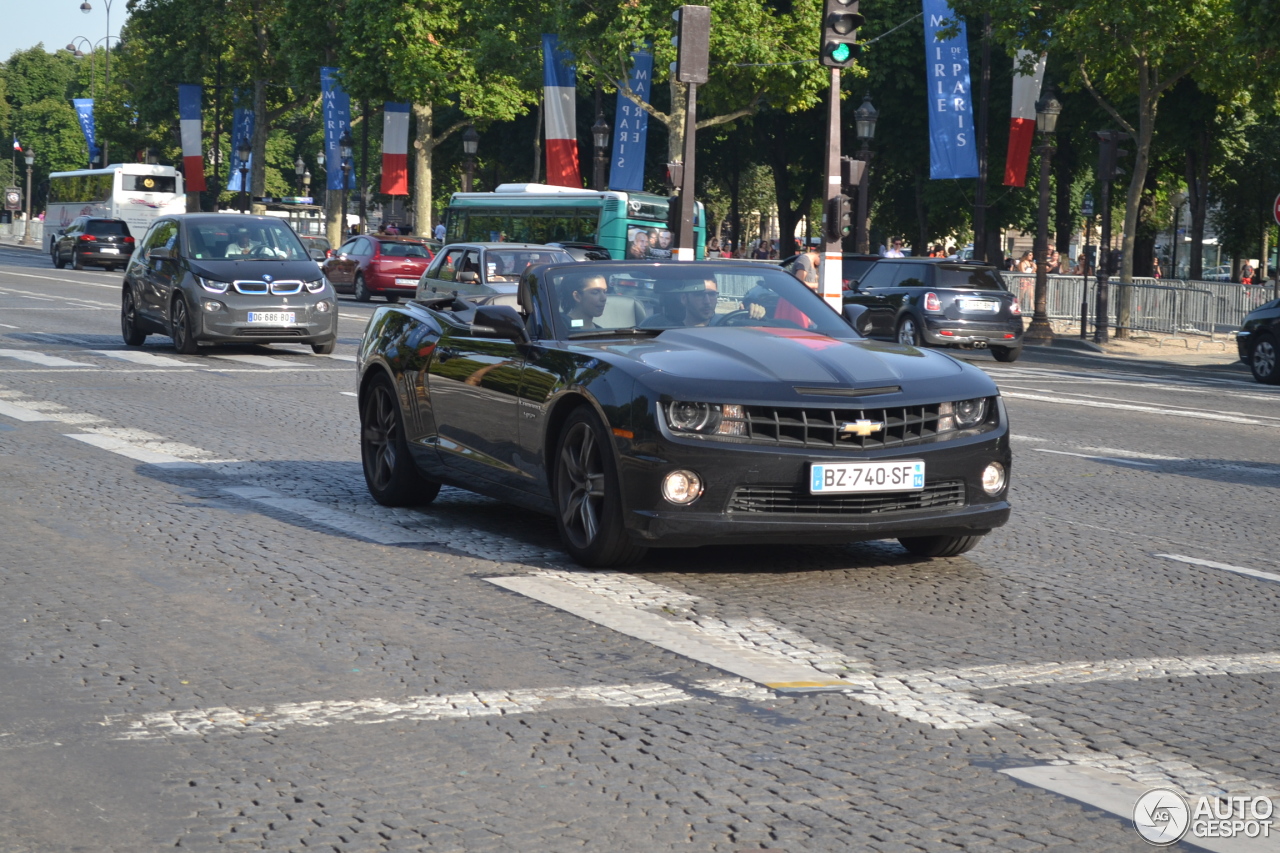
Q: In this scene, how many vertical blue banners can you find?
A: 5